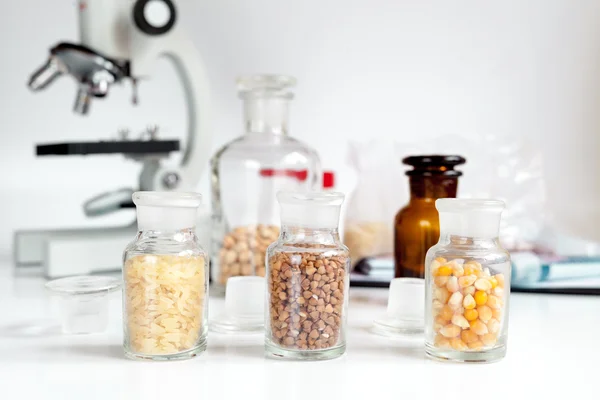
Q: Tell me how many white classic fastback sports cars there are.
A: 0